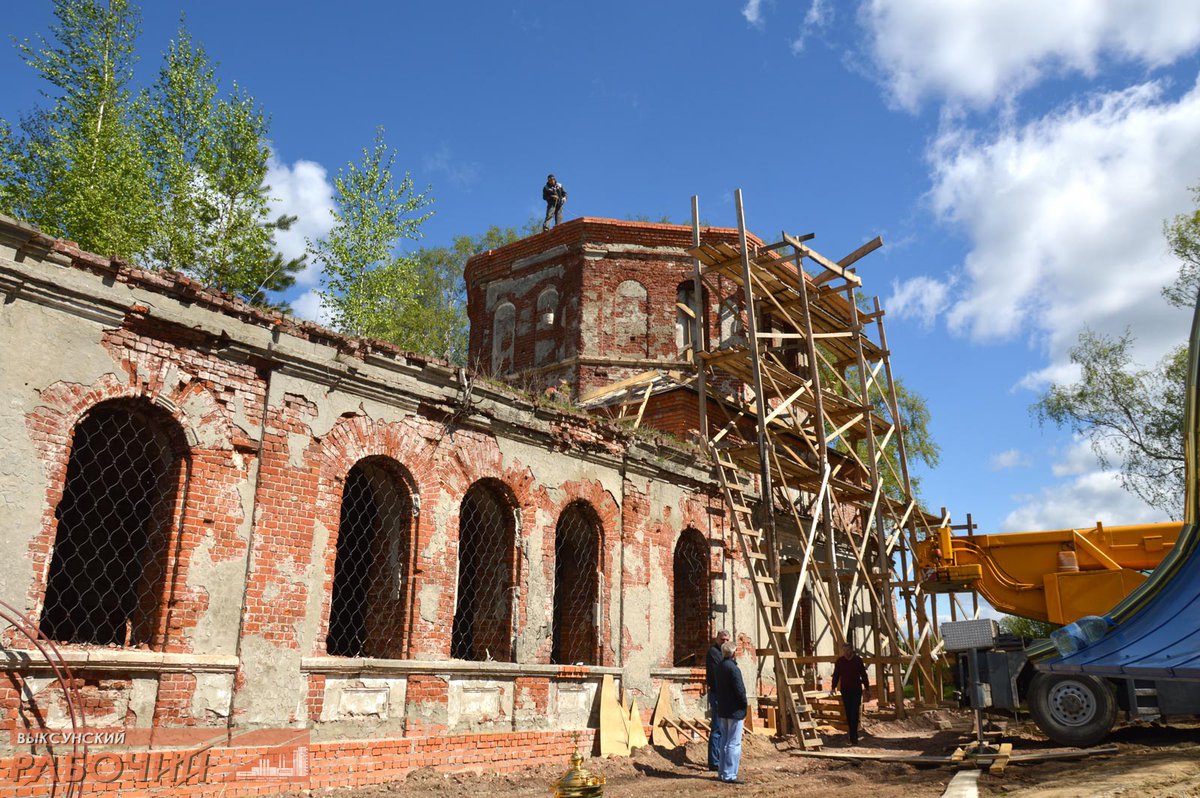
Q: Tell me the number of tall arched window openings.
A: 5